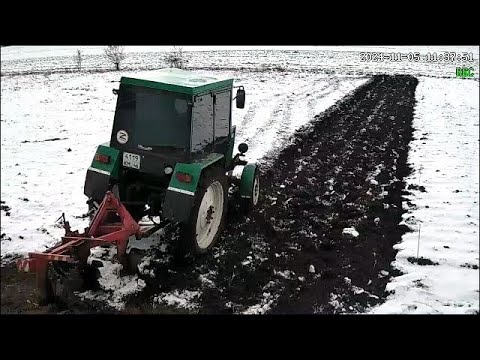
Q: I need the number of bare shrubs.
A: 3